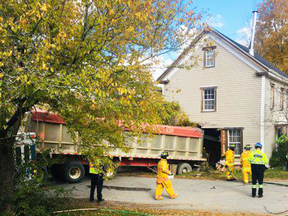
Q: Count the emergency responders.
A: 5